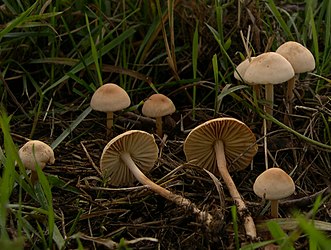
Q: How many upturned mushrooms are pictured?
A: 2